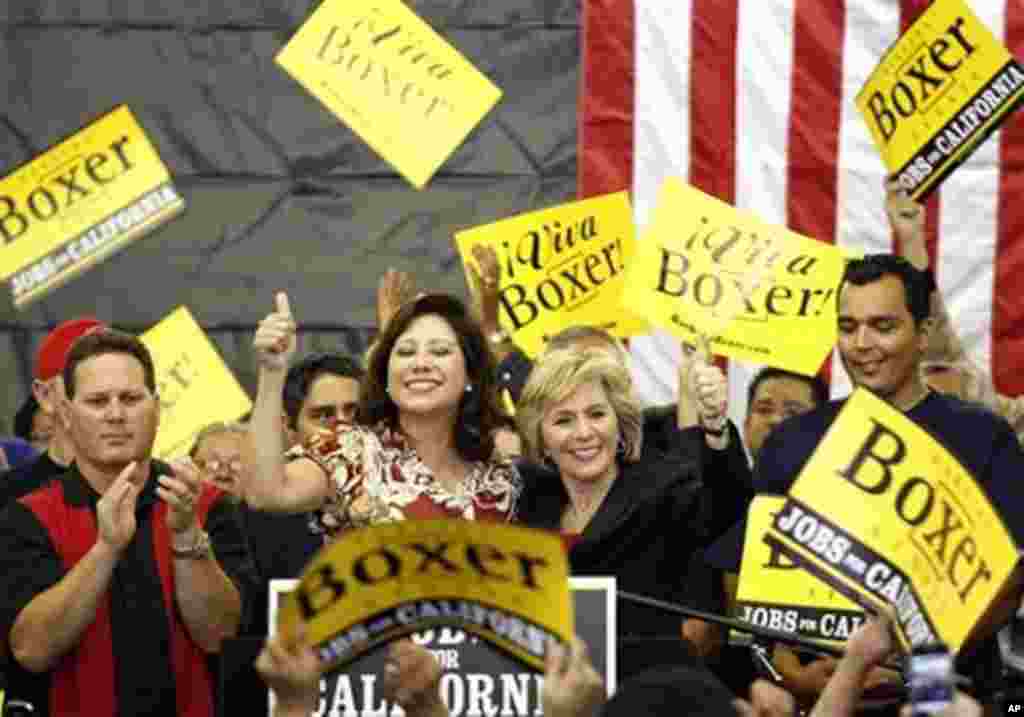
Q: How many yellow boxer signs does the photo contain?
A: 9